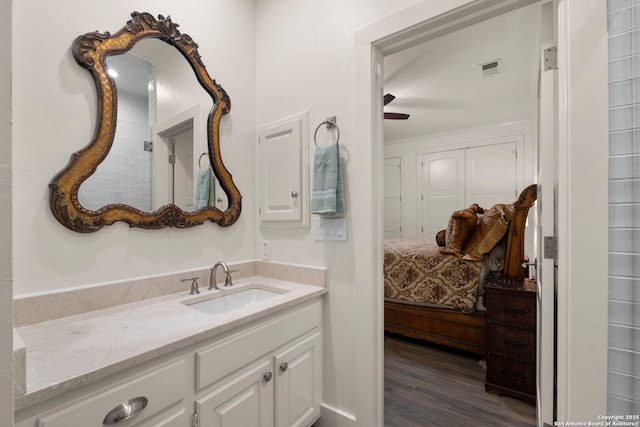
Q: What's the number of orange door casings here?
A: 0